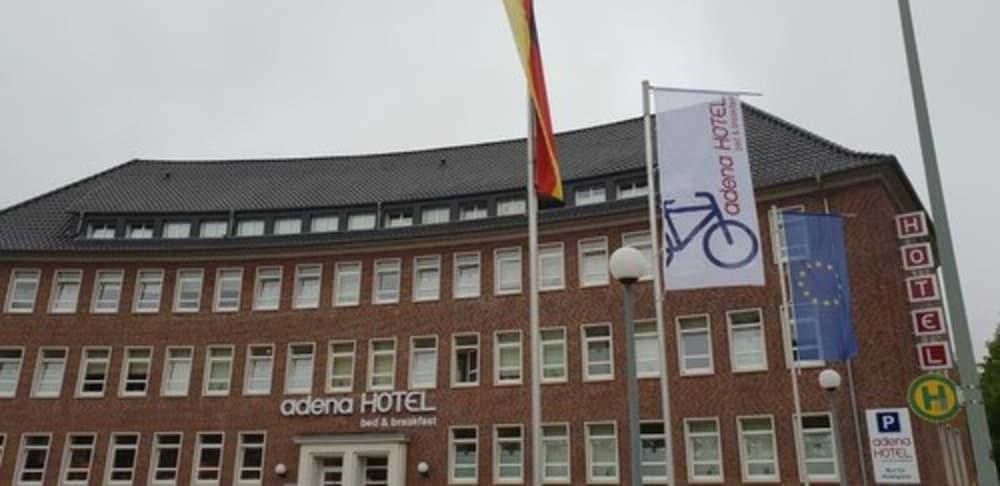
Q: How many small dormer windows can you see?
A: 14